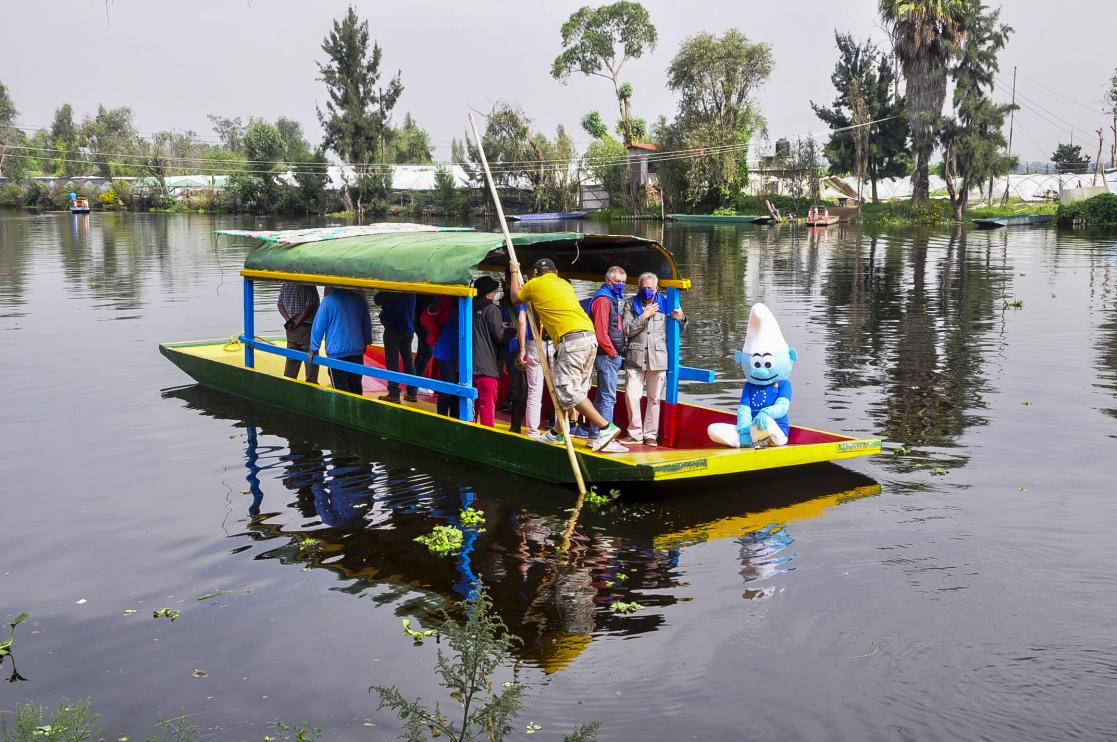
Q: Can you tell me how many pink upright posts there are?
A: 0